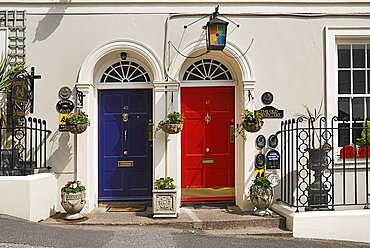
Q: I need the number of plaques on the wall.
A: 11